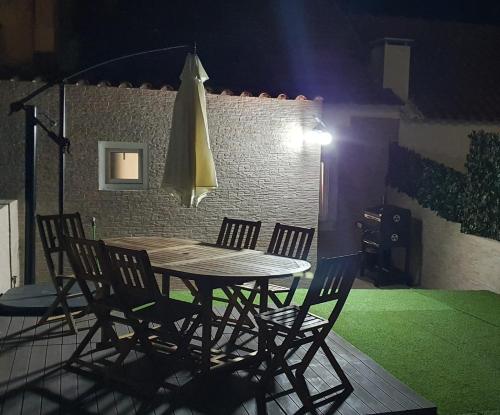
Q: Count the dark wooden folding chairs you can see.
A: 6